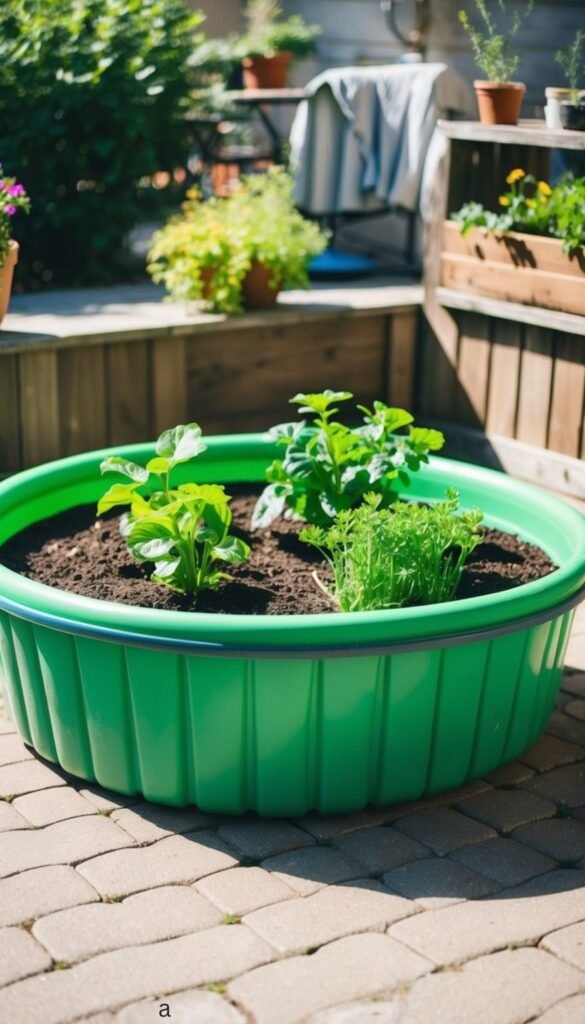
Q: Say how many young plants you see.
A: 3